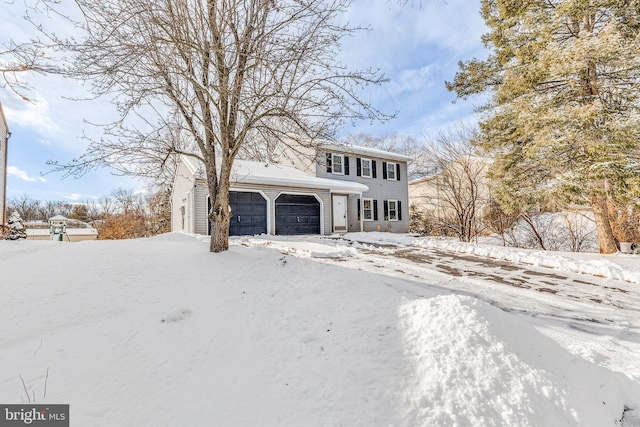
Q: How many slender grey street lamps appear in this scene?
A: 0